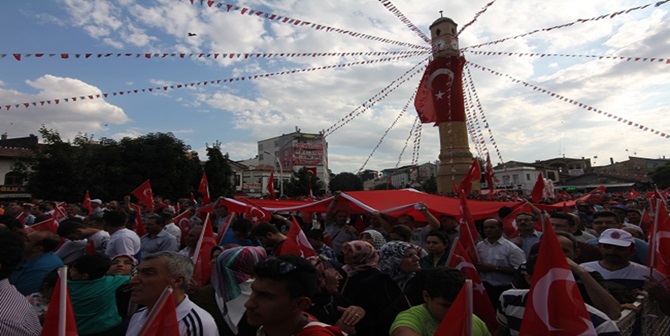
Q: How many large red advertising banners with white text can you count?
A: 1